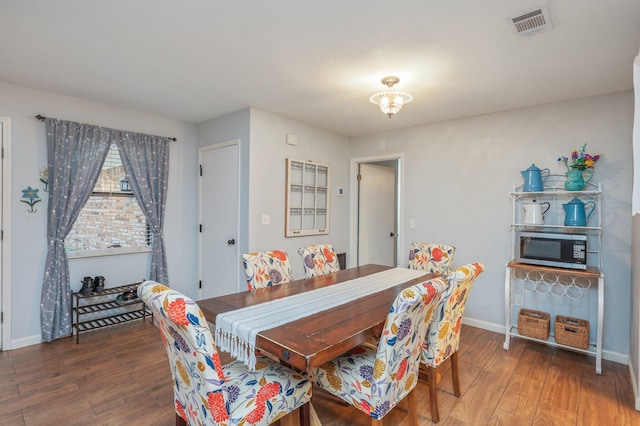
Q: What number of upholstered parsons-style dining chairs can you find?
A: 6